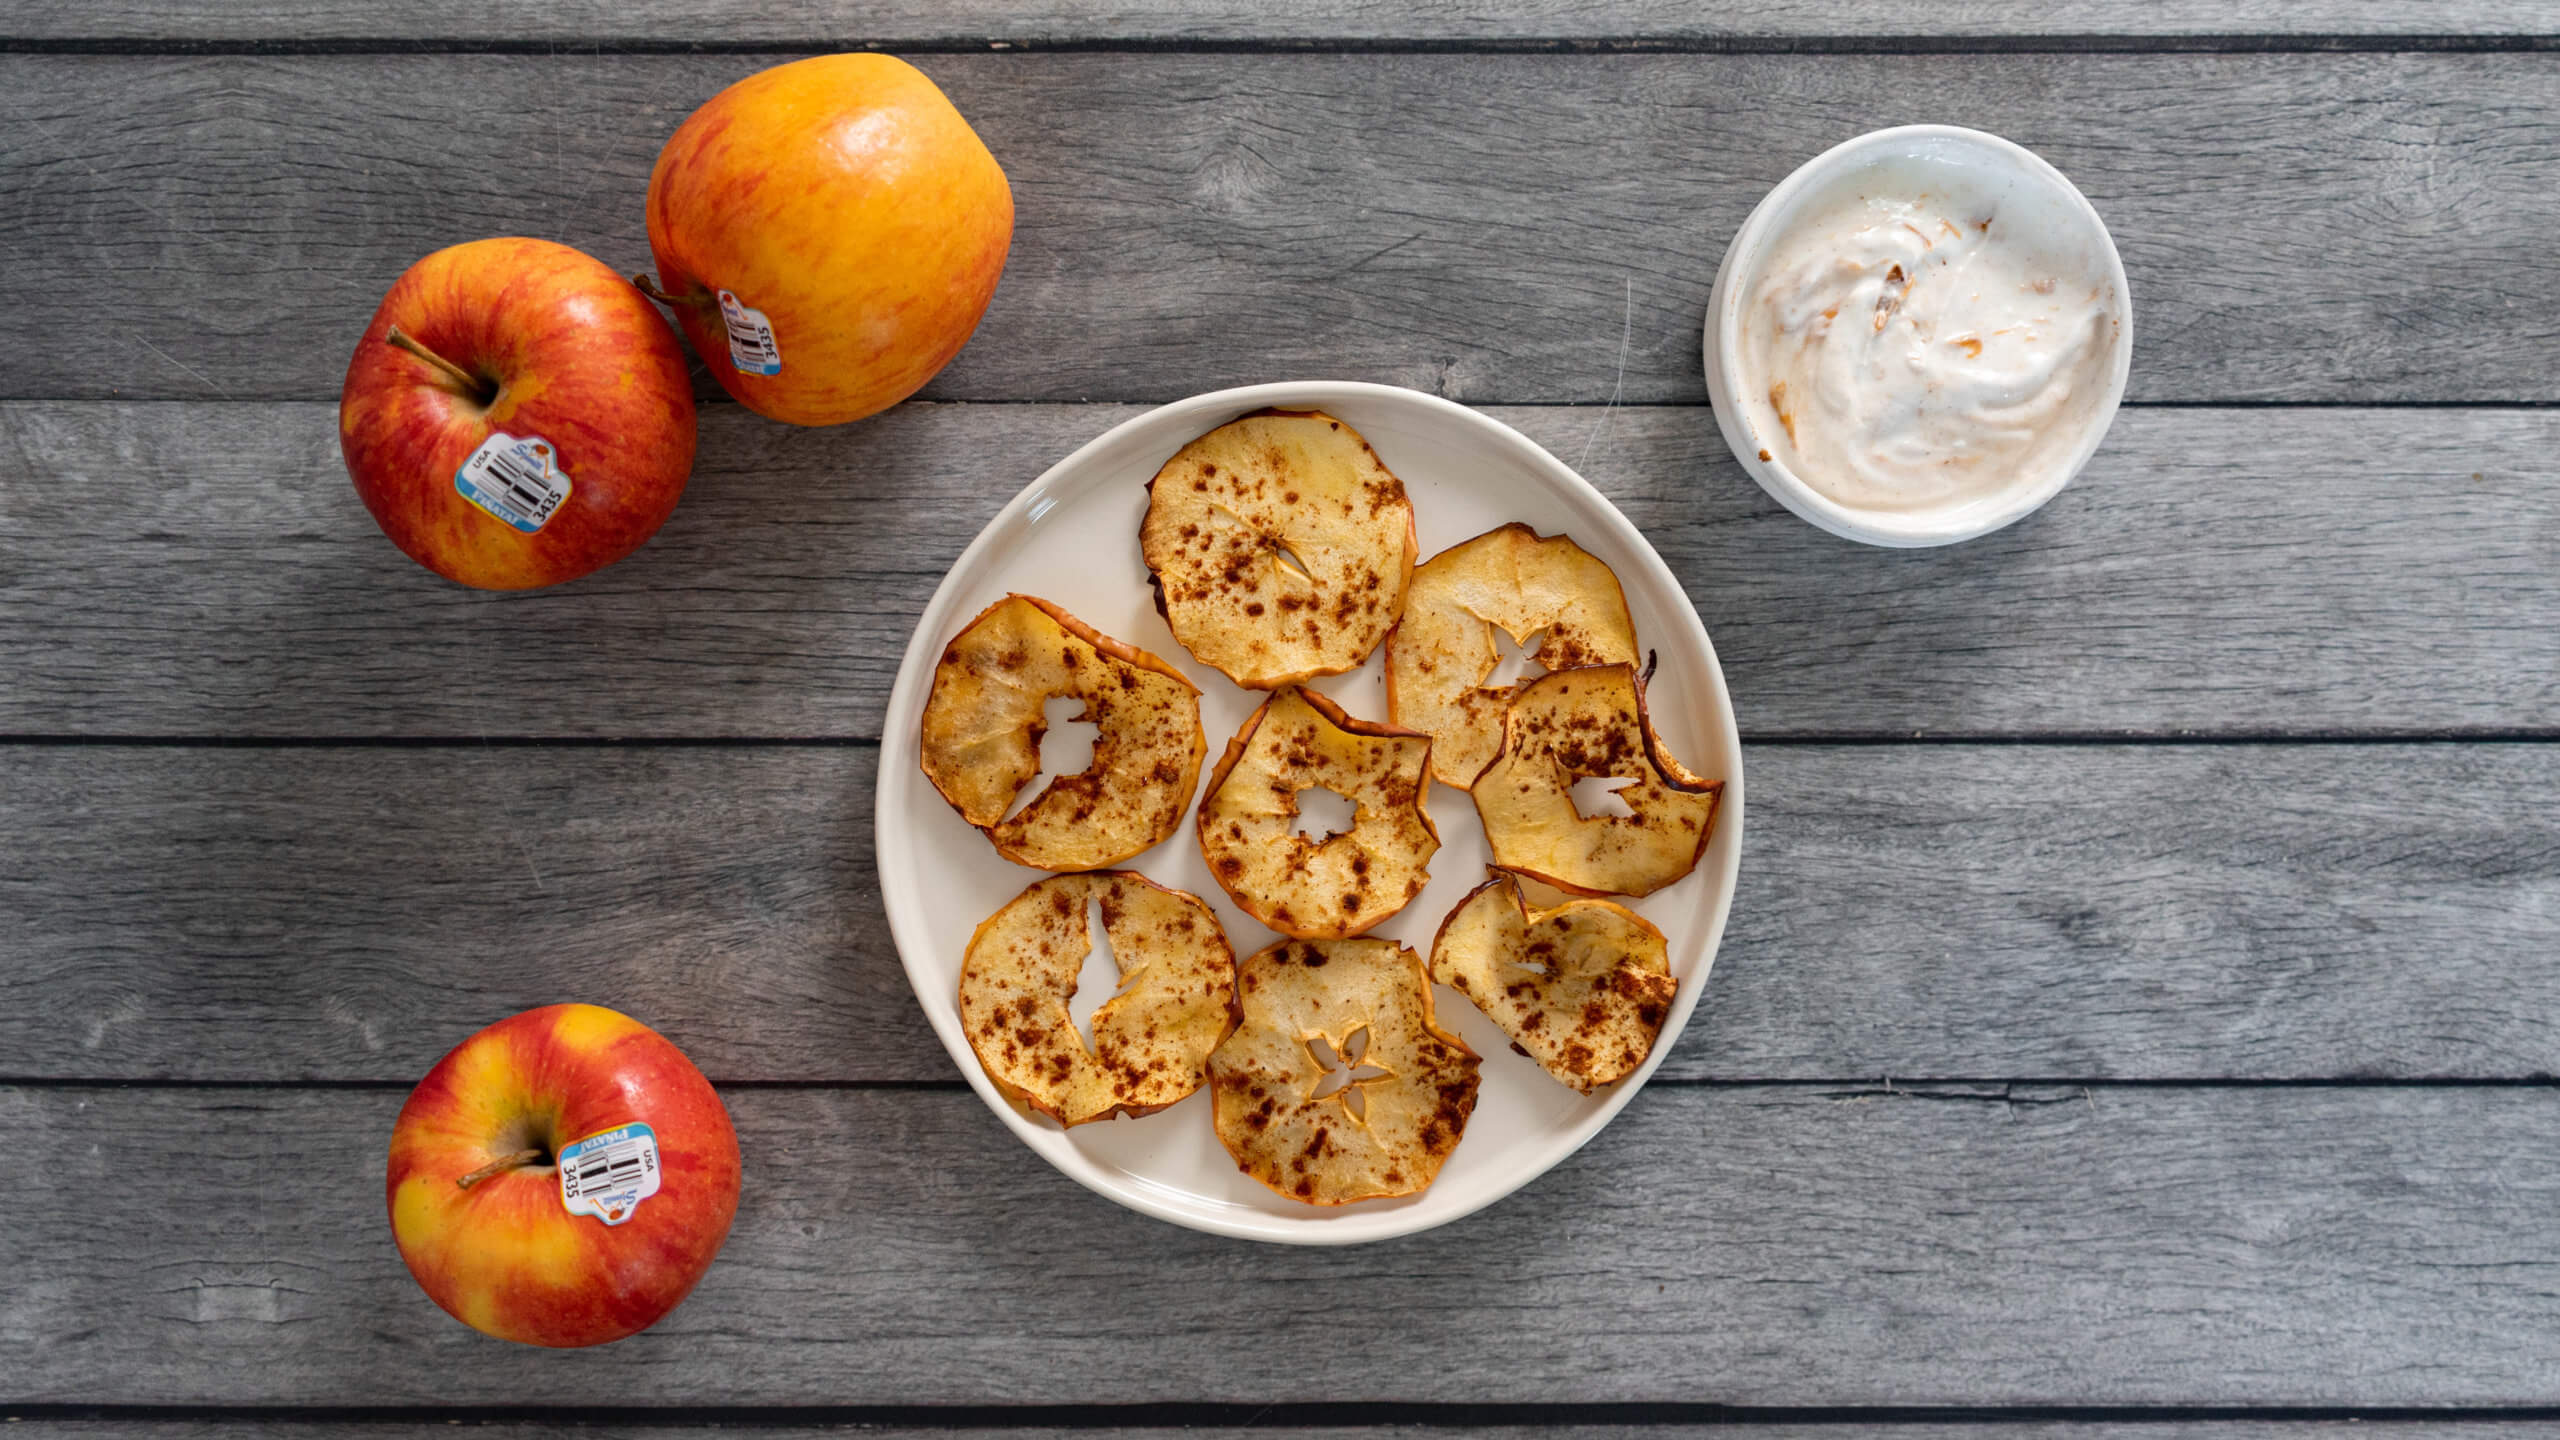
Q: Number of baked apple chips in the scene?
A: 8